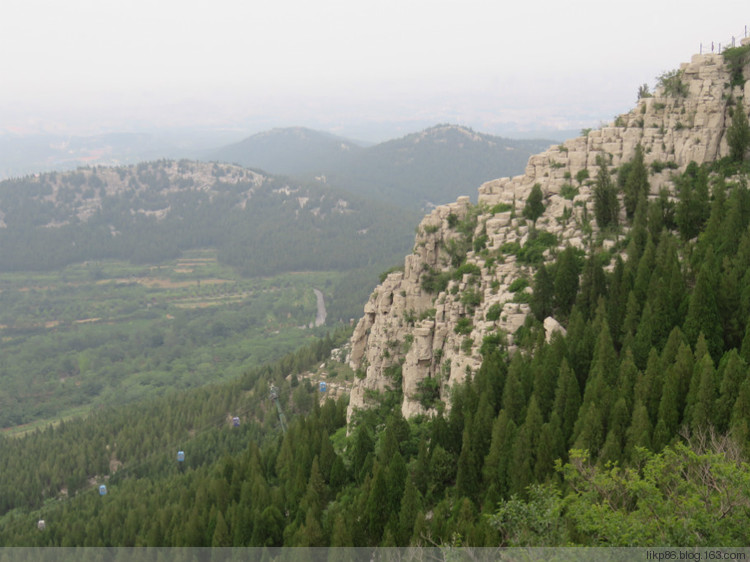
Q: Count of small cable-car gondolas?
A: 5